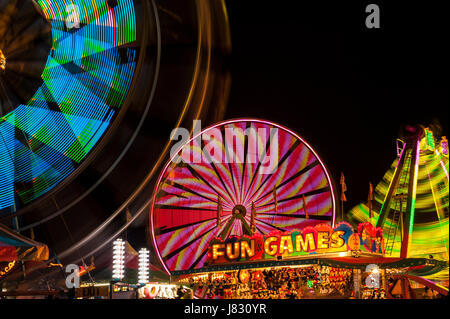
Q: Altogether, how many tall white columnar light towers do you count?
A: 2